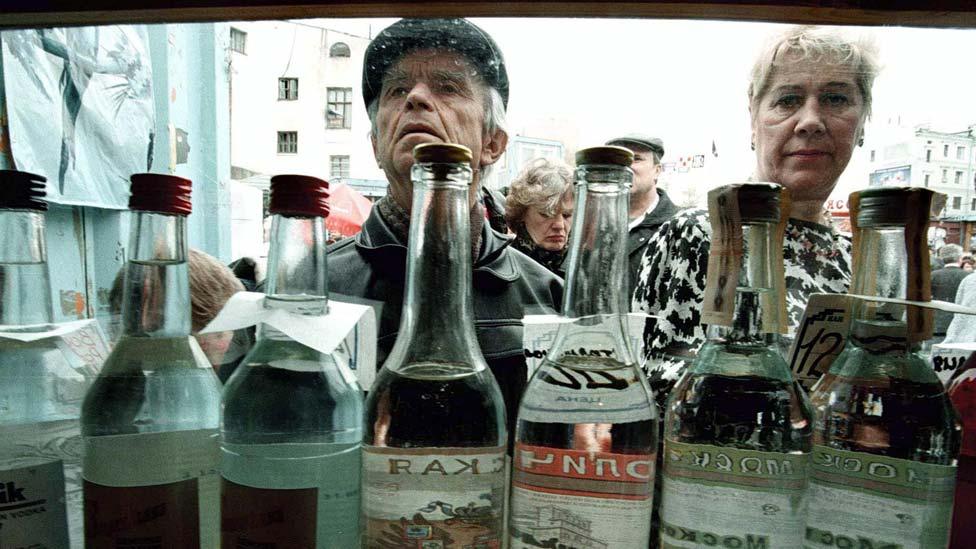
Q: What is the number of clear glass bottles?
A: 7